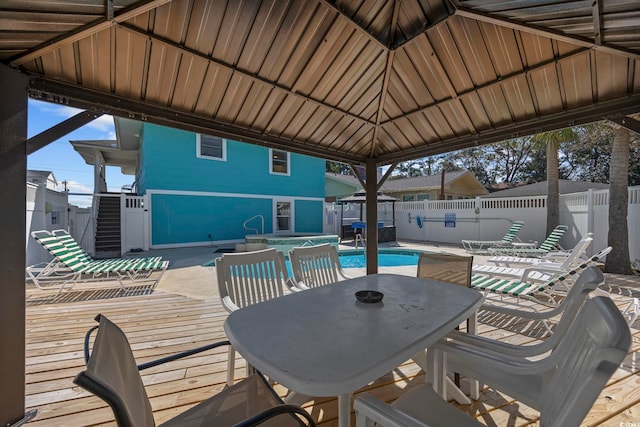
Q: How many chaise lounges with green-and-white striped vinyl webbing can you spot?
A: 5